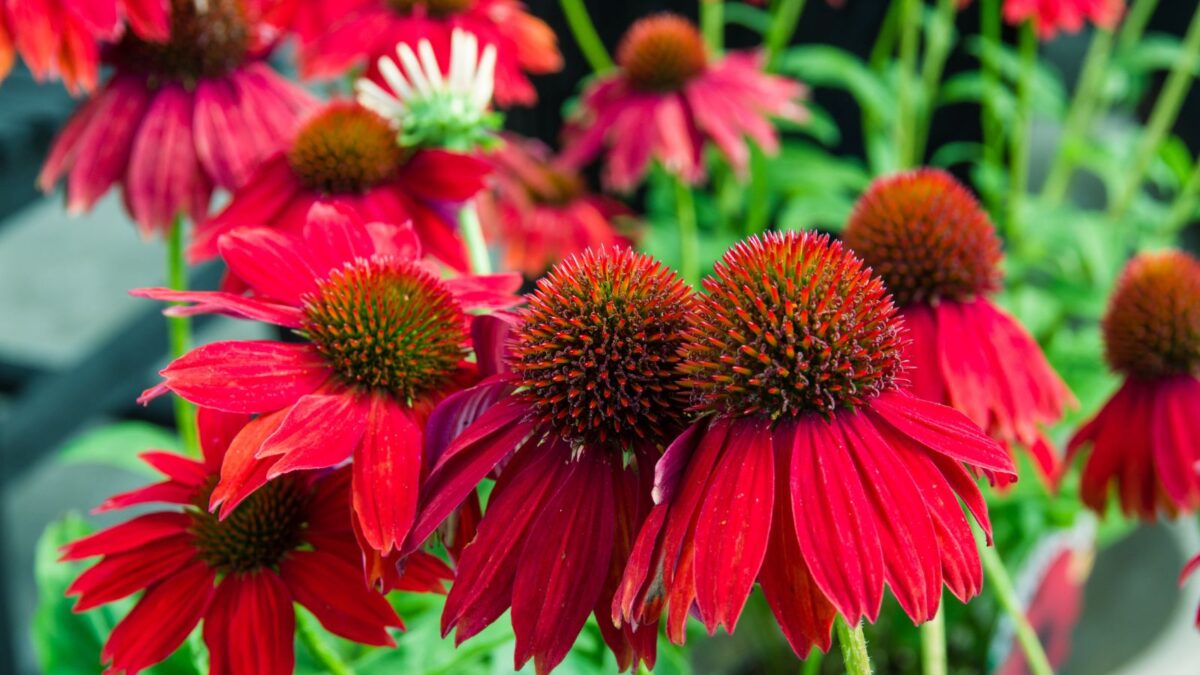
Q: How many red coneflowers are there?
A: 13